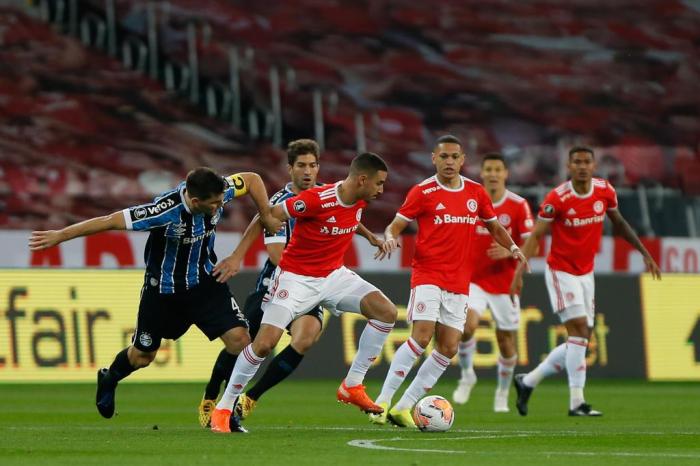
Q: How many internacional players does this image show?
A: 4